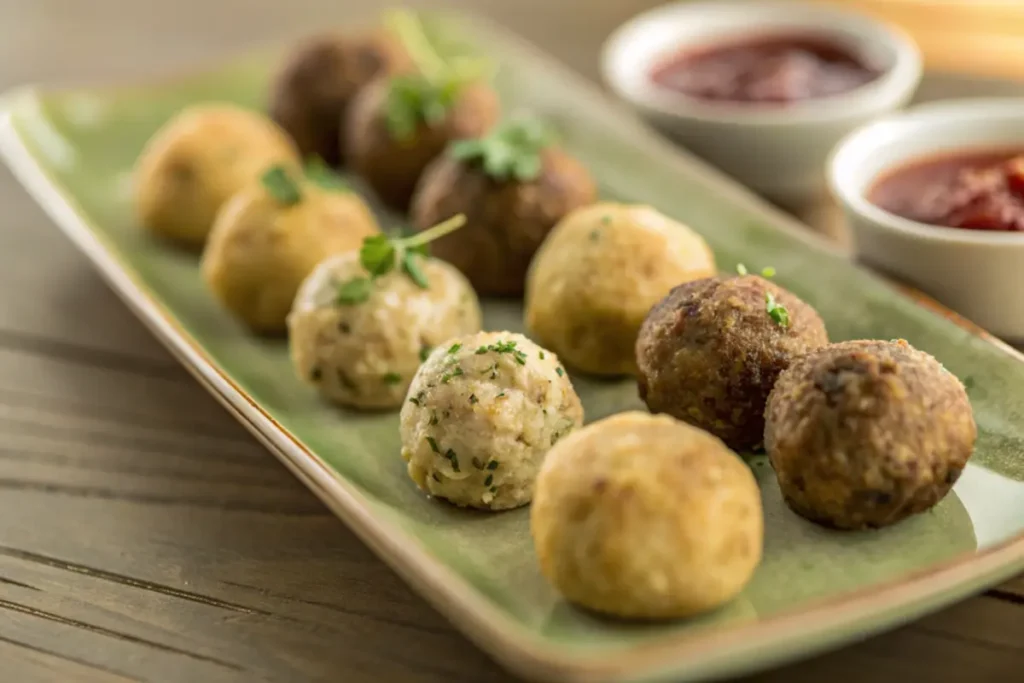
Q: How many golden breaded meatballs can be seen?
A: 4